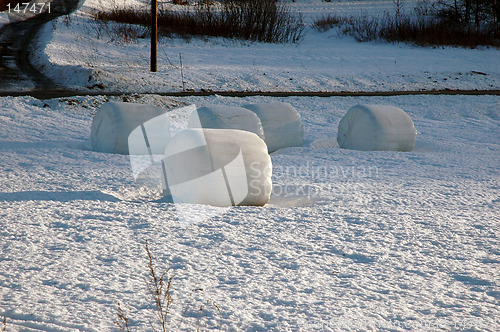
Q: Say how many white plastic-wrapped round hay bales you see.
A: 5